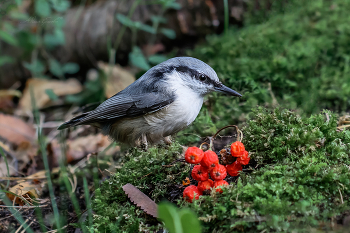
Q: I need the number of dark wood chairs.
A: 0